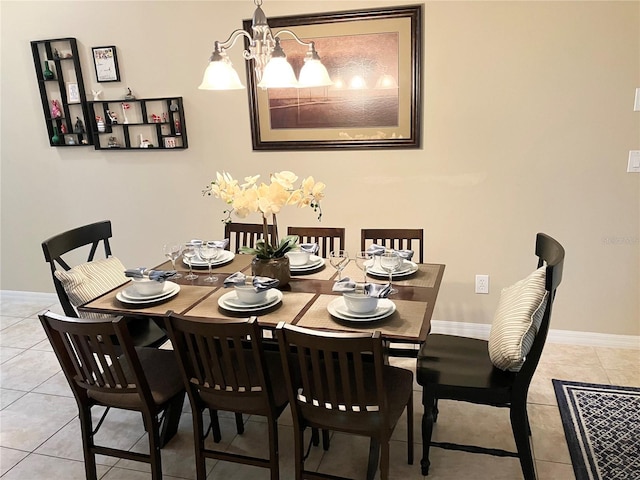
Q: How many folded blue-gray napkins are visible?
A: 6